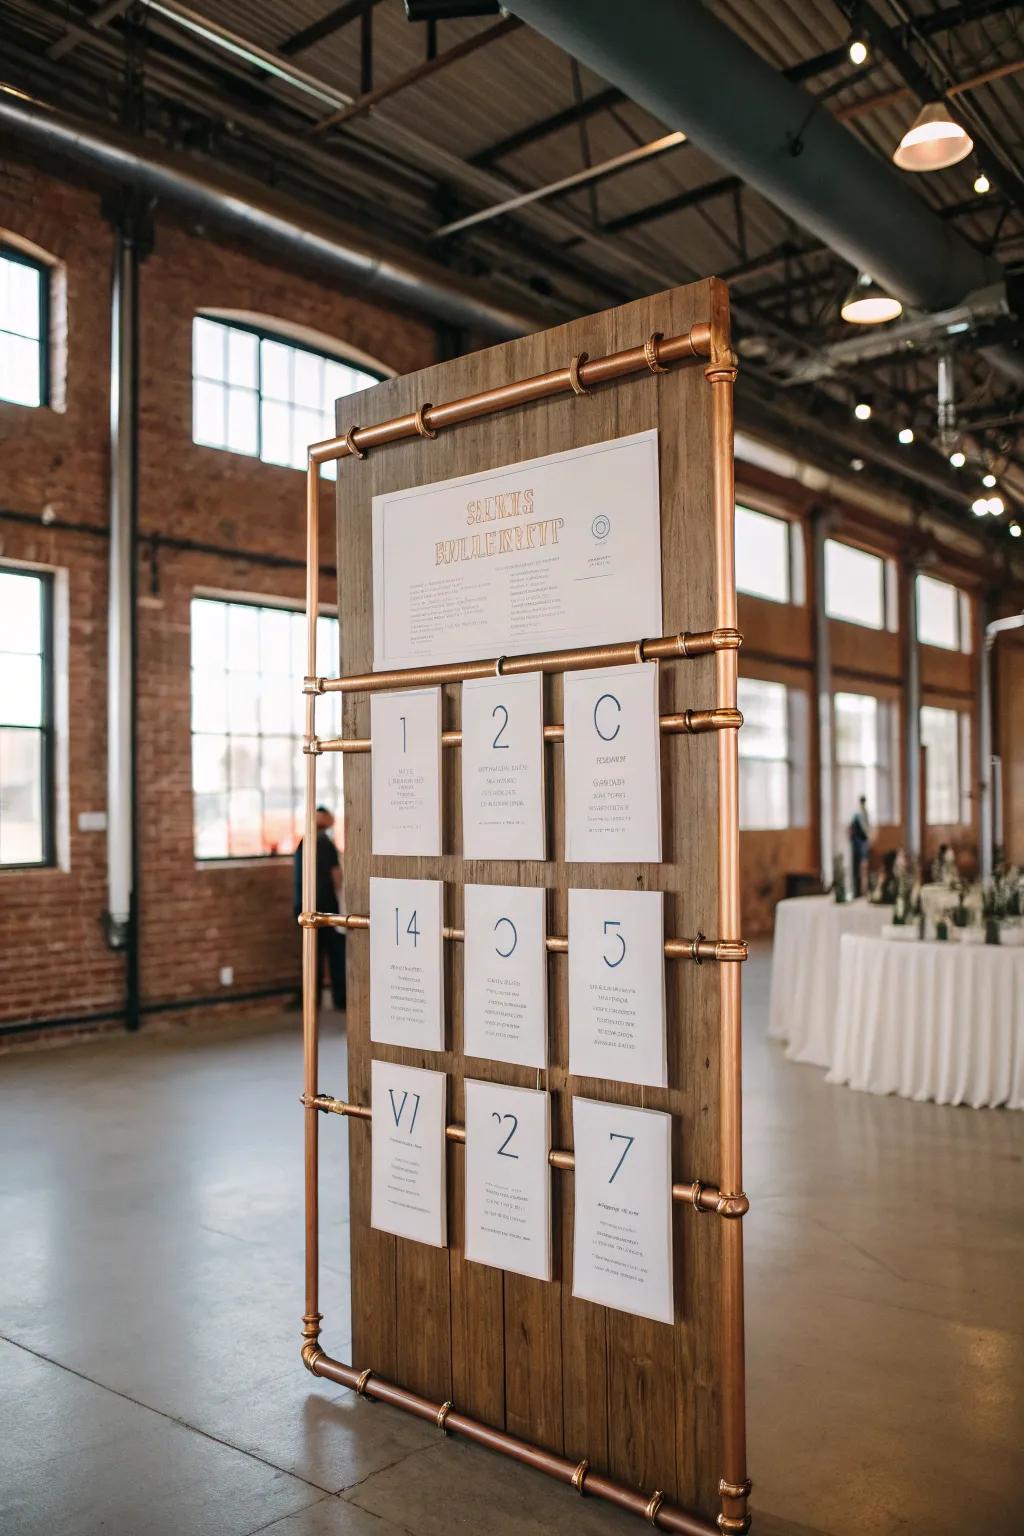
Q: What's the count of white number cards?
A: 9